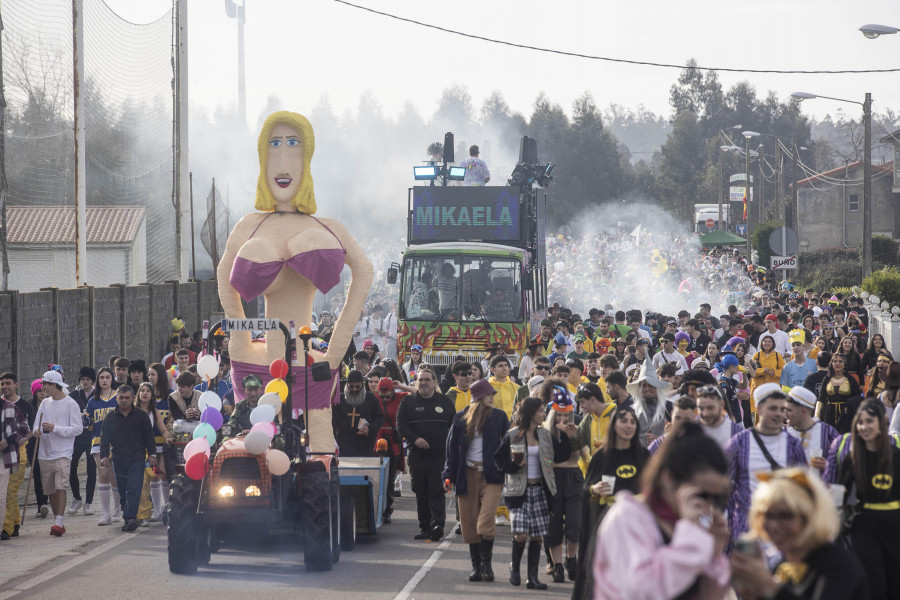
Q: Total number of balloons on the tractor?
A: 13